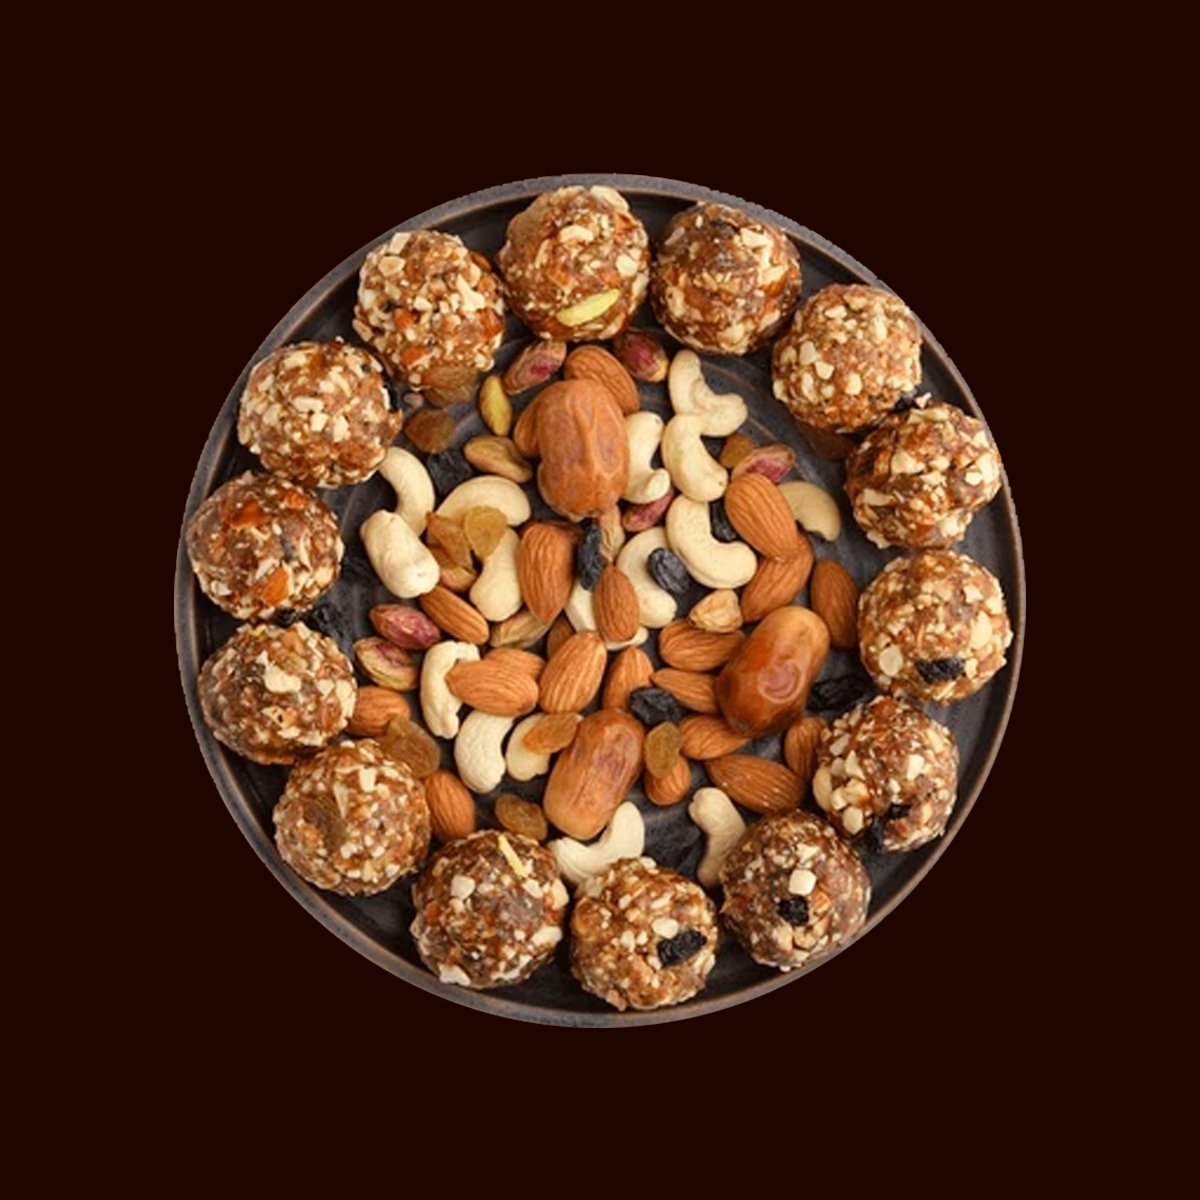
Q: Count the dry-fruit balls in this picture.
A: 14